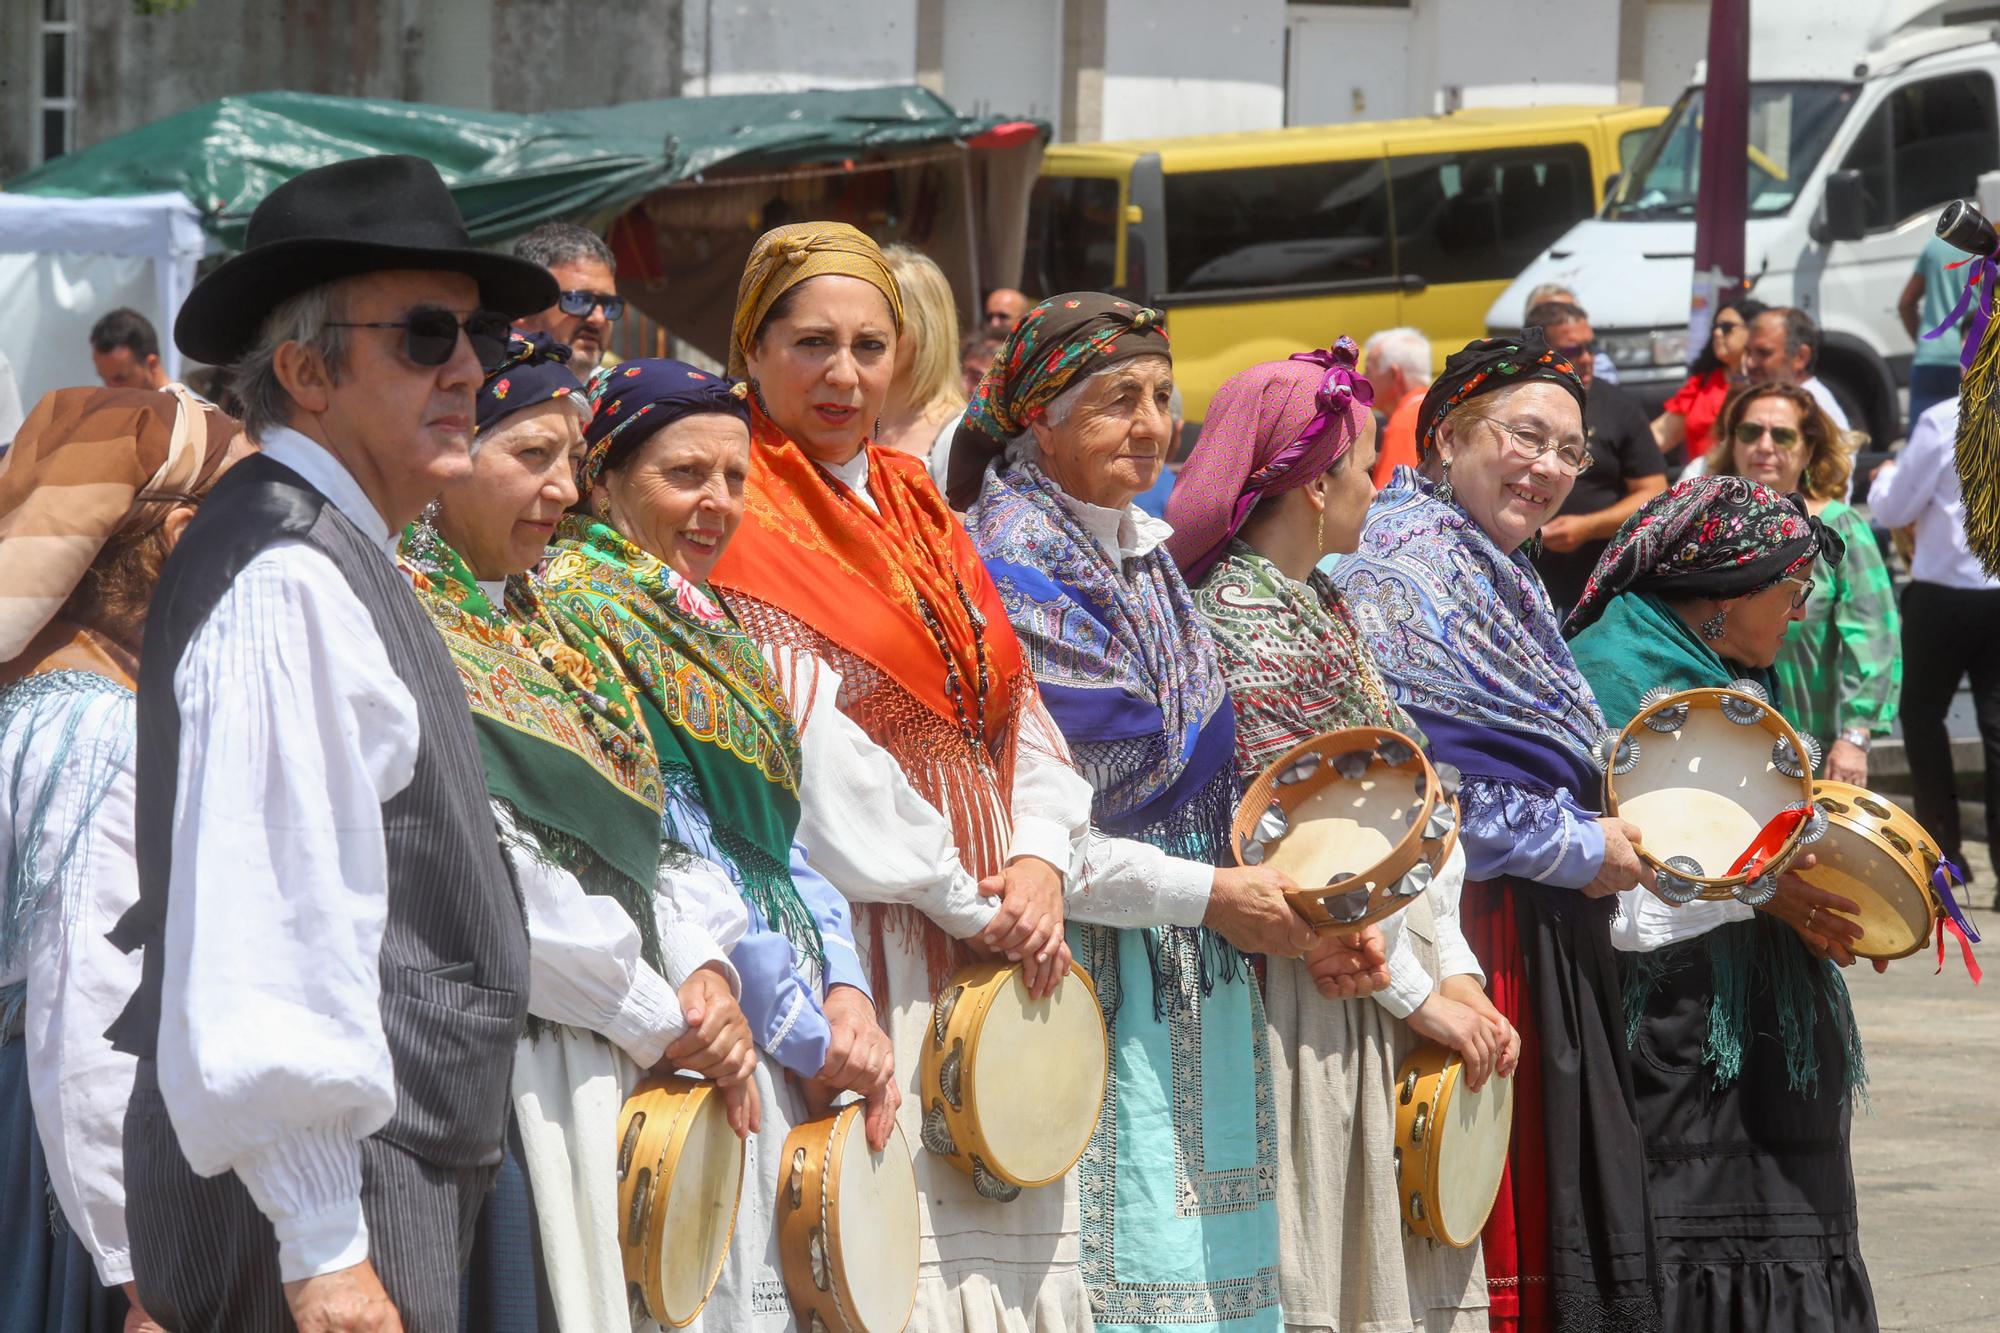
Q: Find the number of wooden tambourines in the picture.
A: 7